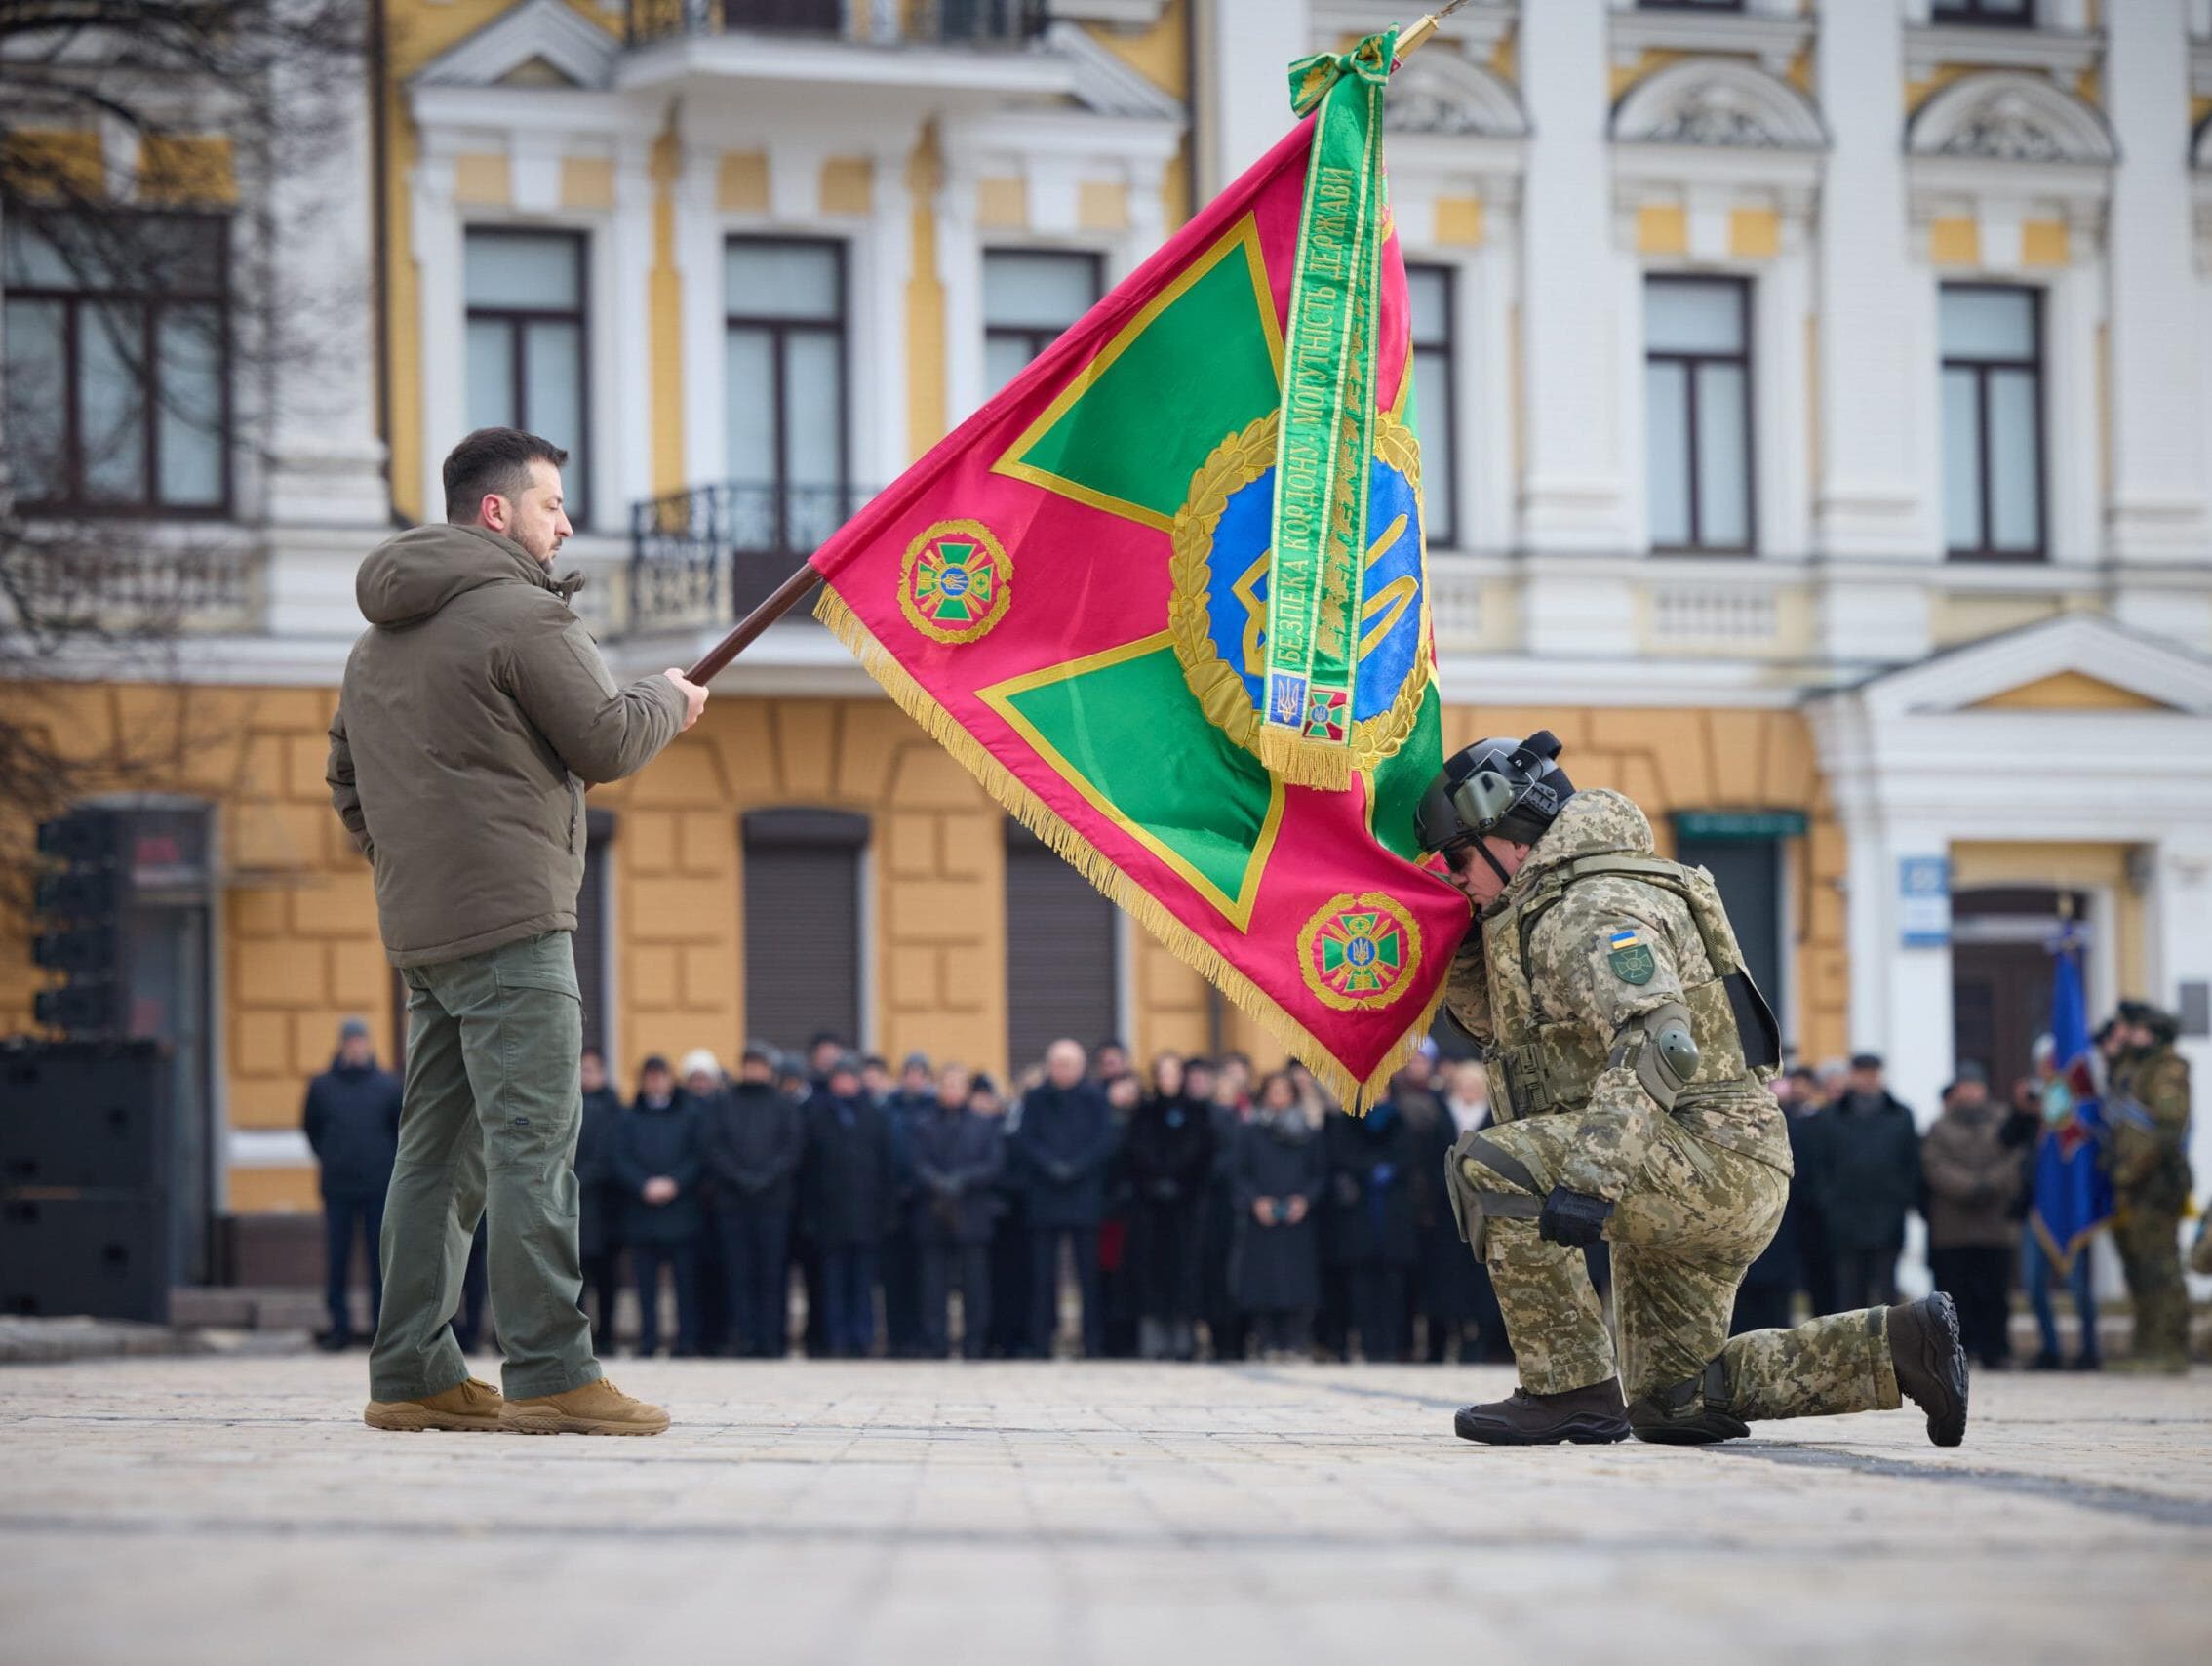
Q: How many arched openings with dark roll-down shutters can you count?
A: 3